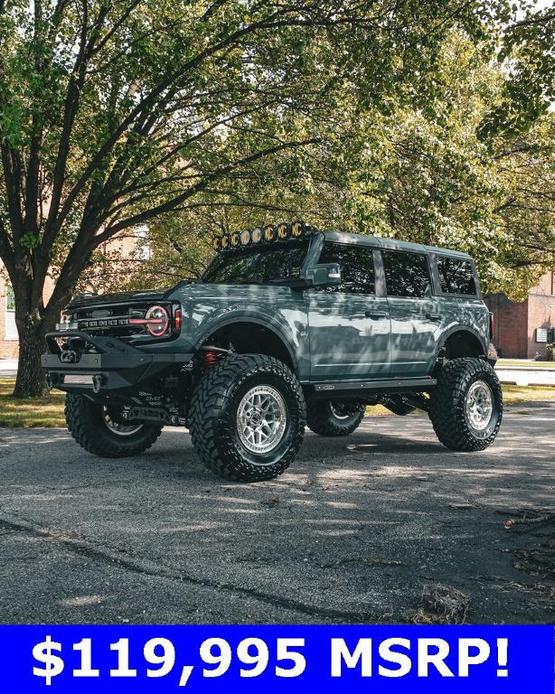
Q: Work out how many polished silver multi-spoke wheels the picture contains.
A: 2